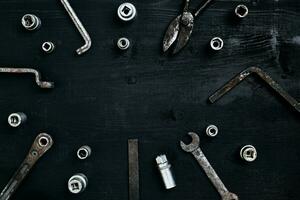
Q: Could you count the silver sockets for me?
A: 12